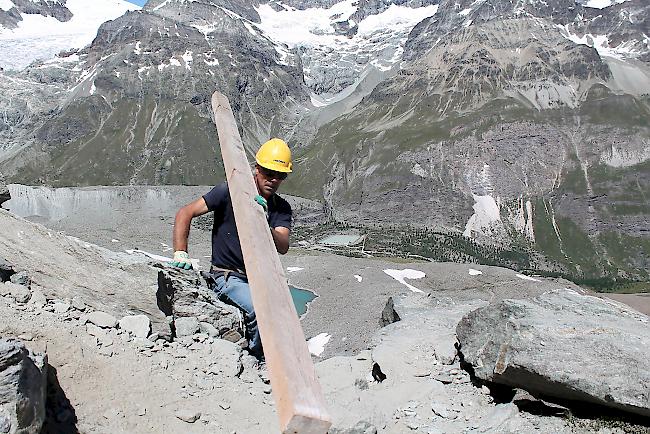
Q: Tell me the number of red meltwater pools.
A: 0